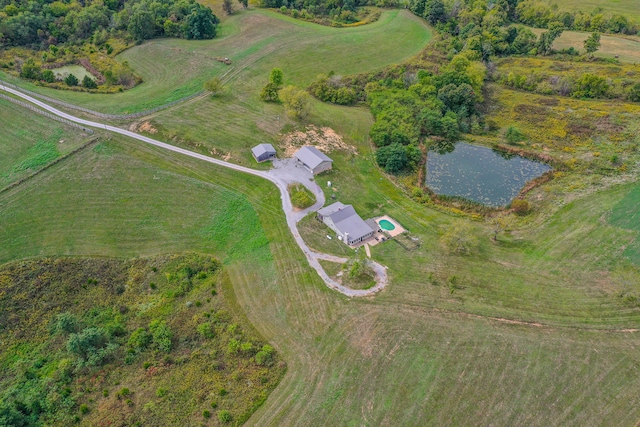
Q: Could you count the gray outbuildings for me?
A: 2